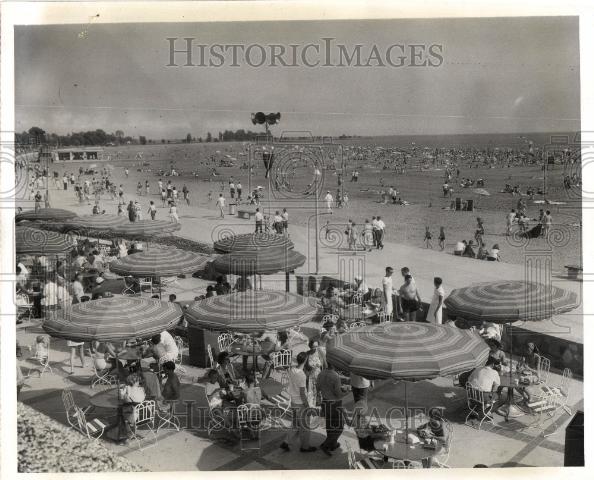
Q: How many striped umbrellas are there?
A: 11